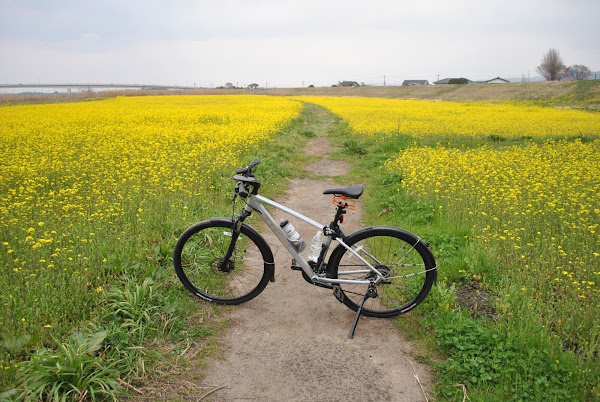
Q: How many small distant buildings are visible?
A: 4